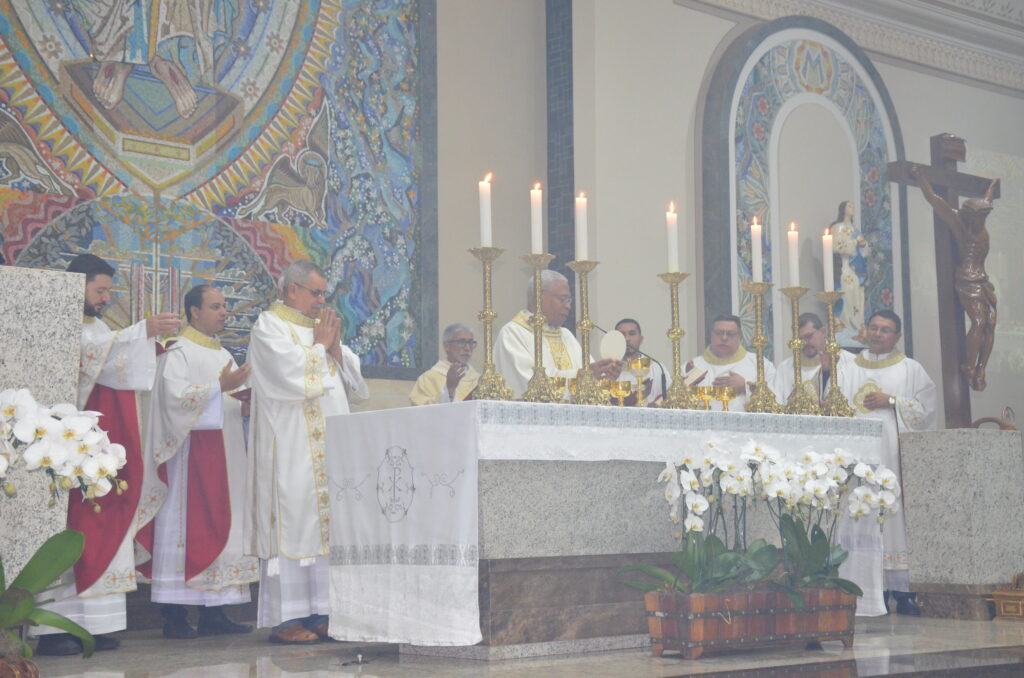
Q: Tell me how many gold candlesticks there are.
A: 7